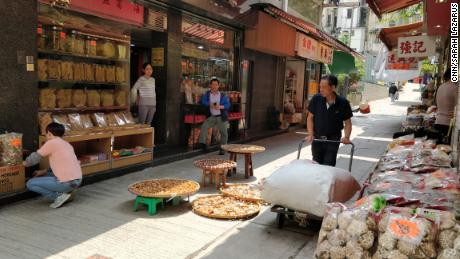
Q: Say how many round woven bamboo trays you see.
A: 5